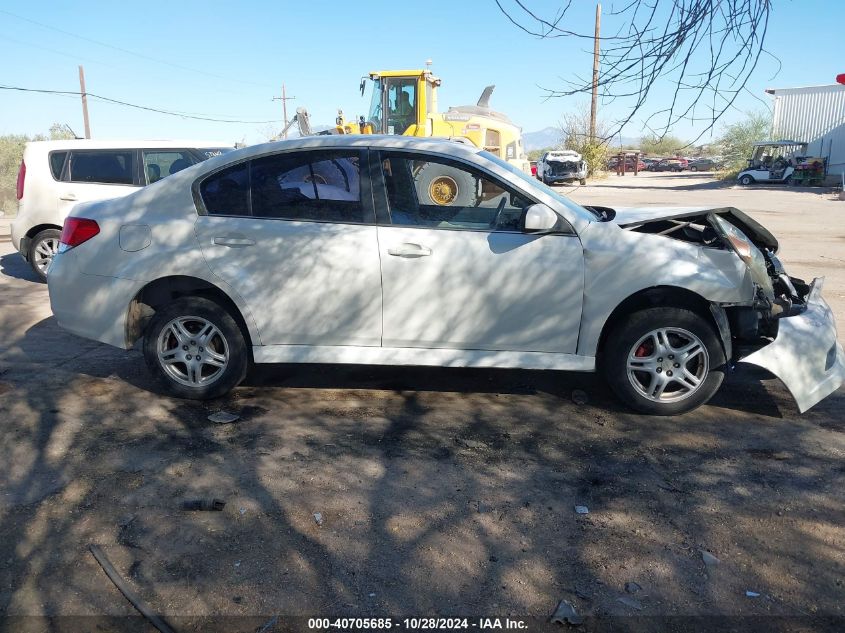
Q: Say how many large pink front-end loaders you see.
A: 0